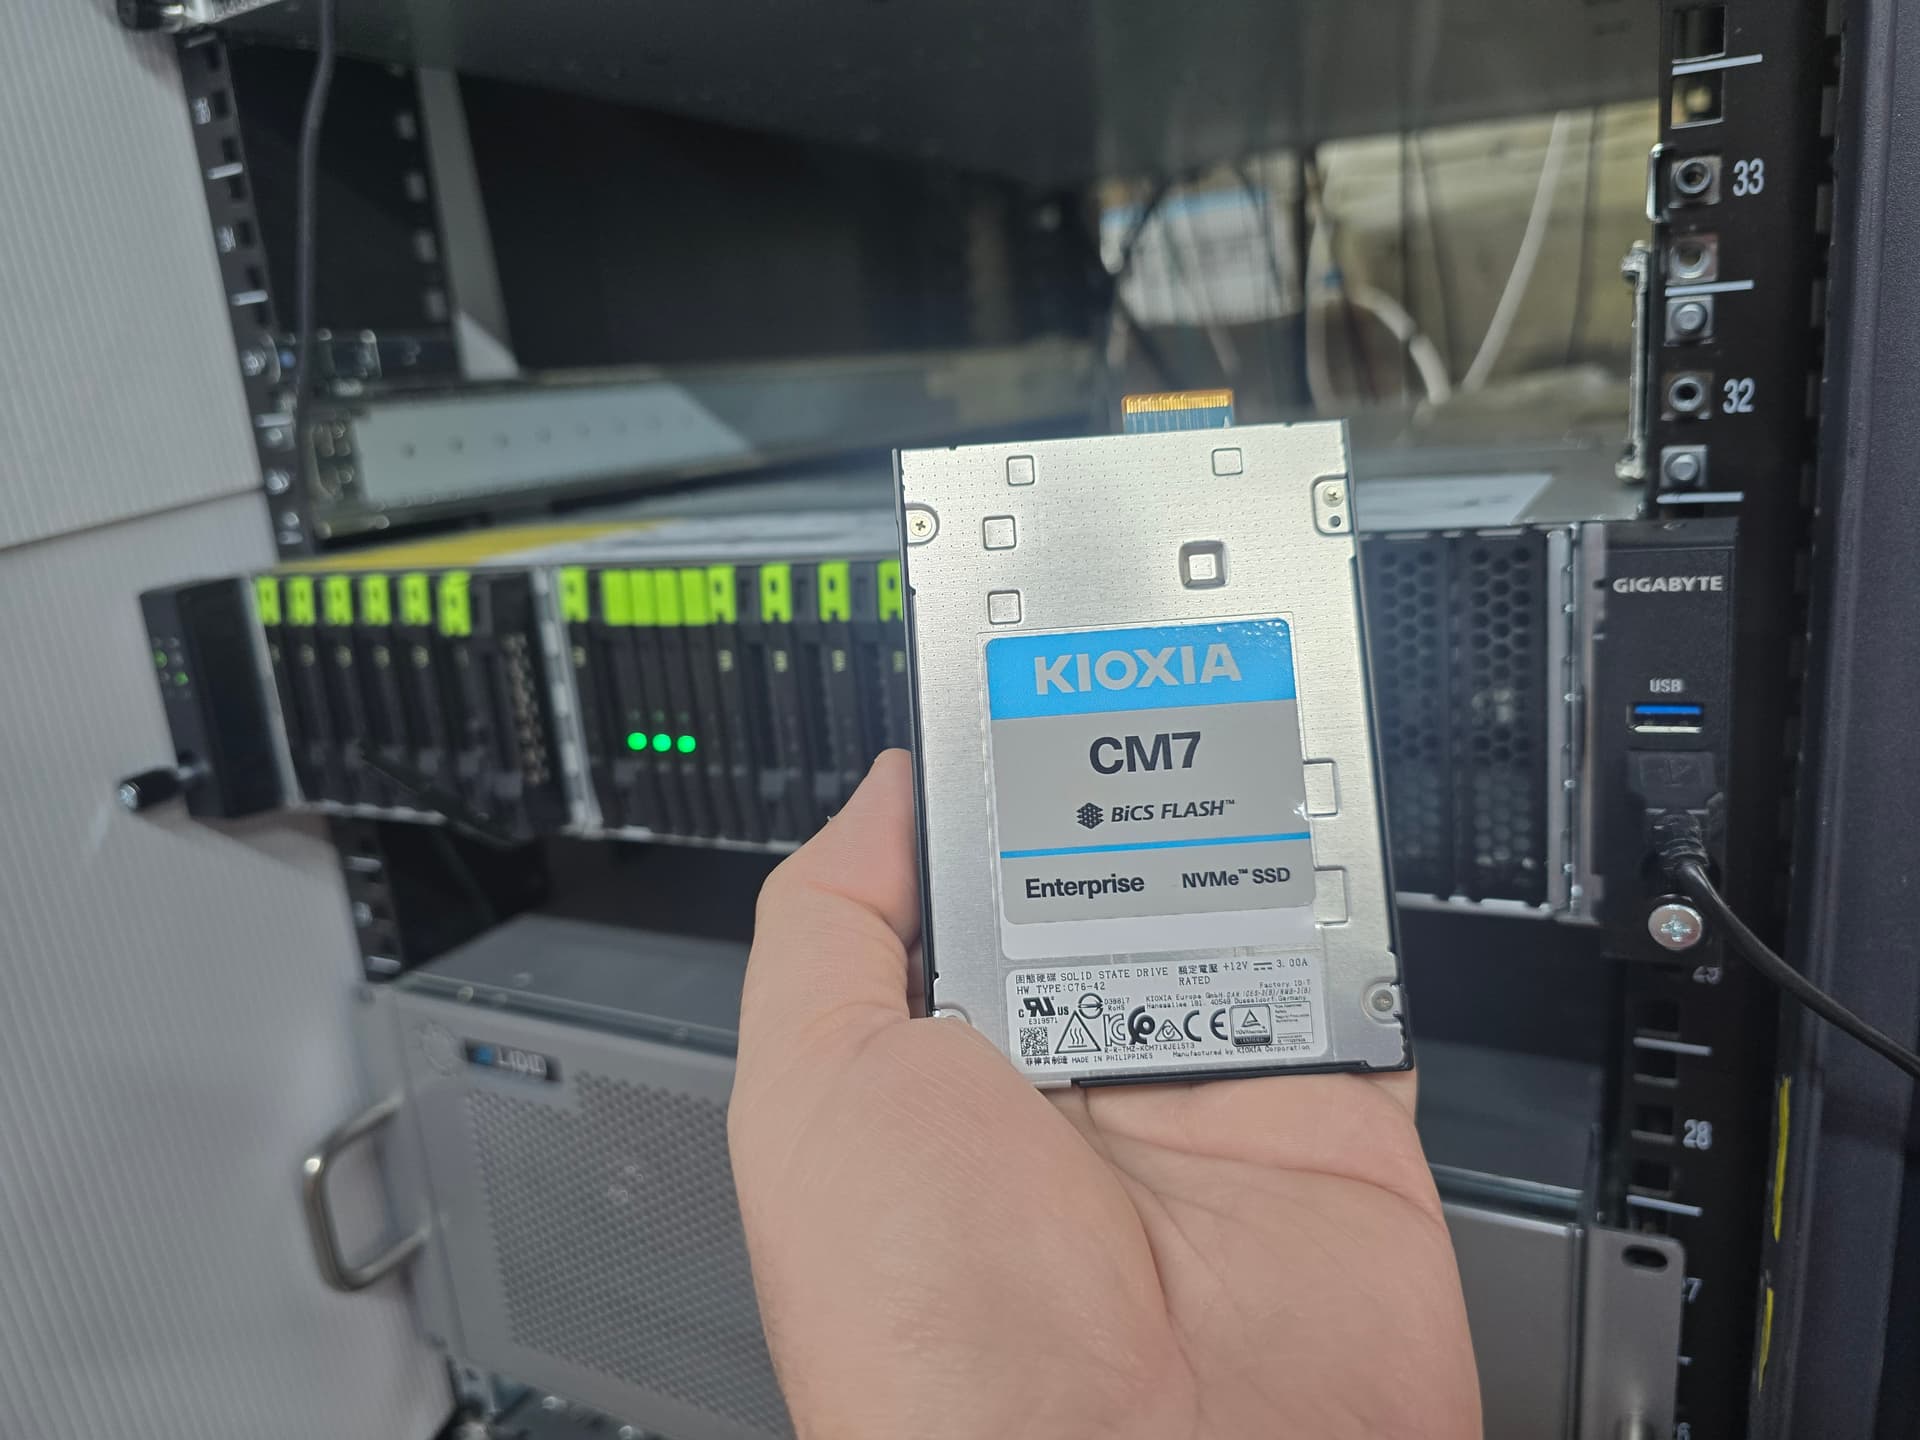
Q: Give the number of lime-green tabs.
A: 15